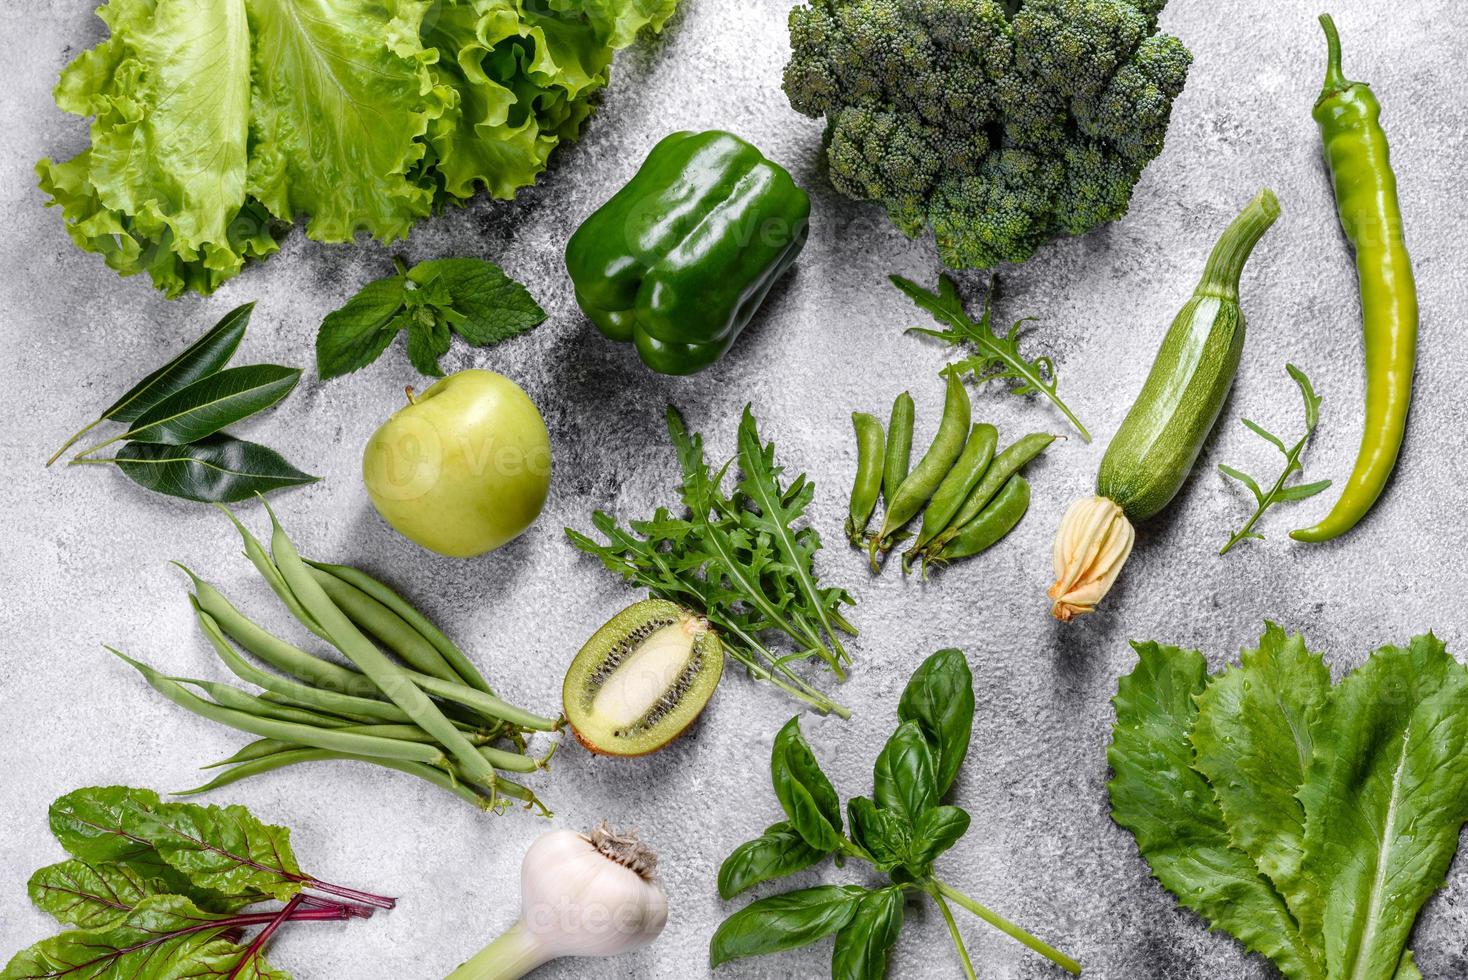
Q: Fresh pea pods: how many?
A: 6